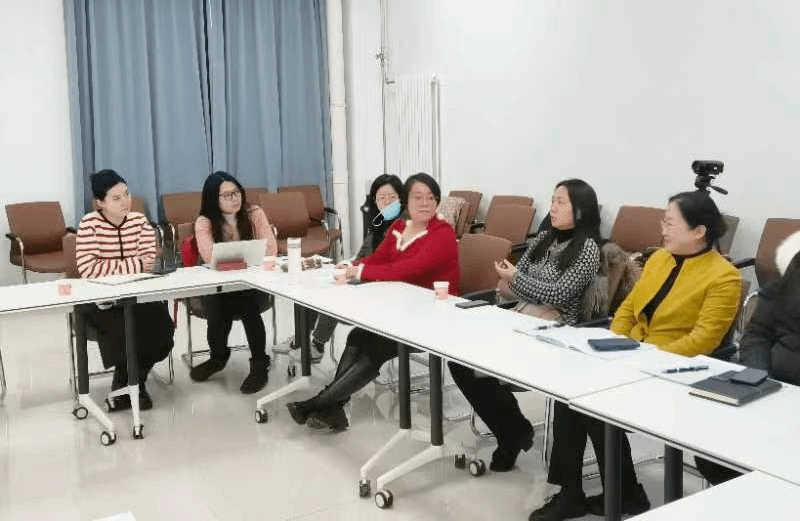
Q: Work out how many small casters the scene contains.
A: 10